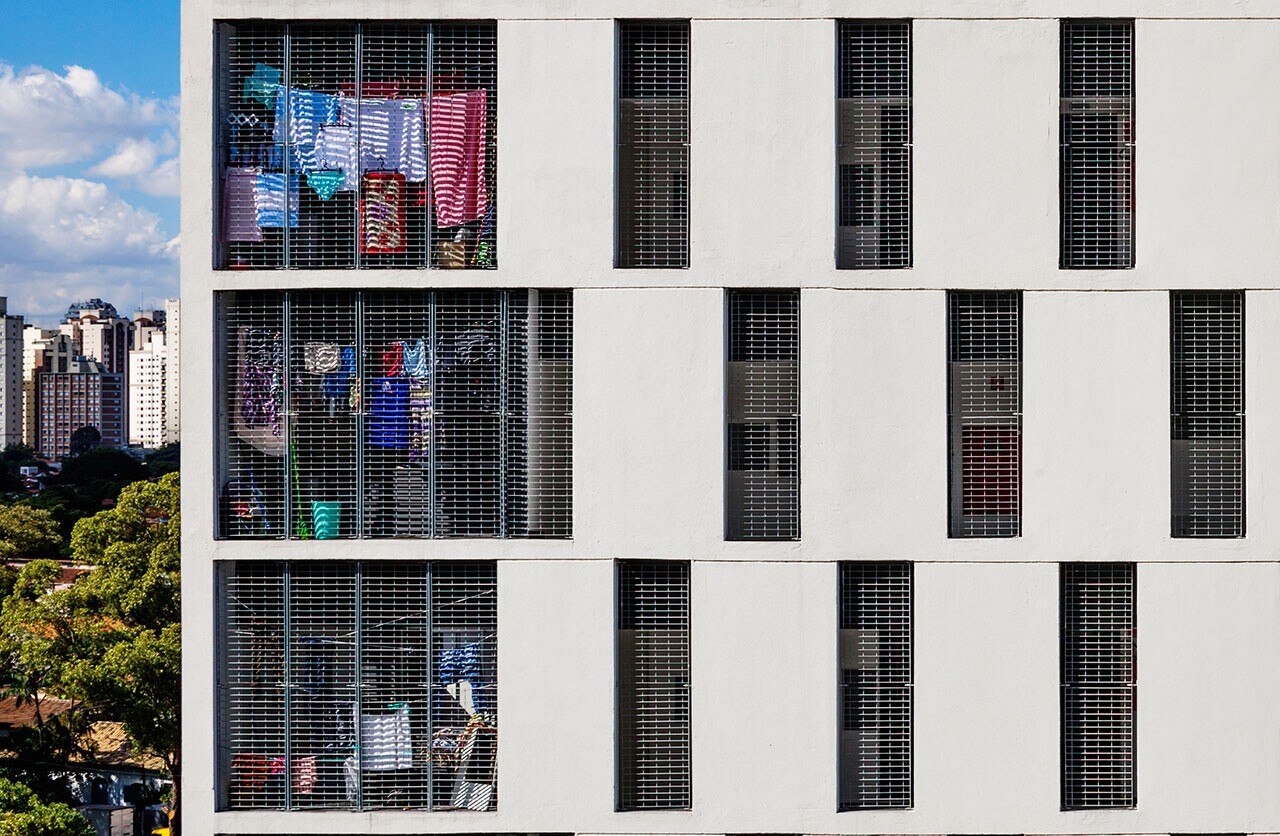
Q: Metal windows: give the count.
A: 12